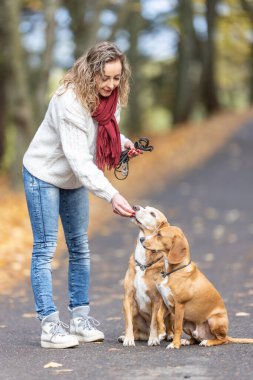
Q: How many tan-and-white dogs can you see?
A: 2